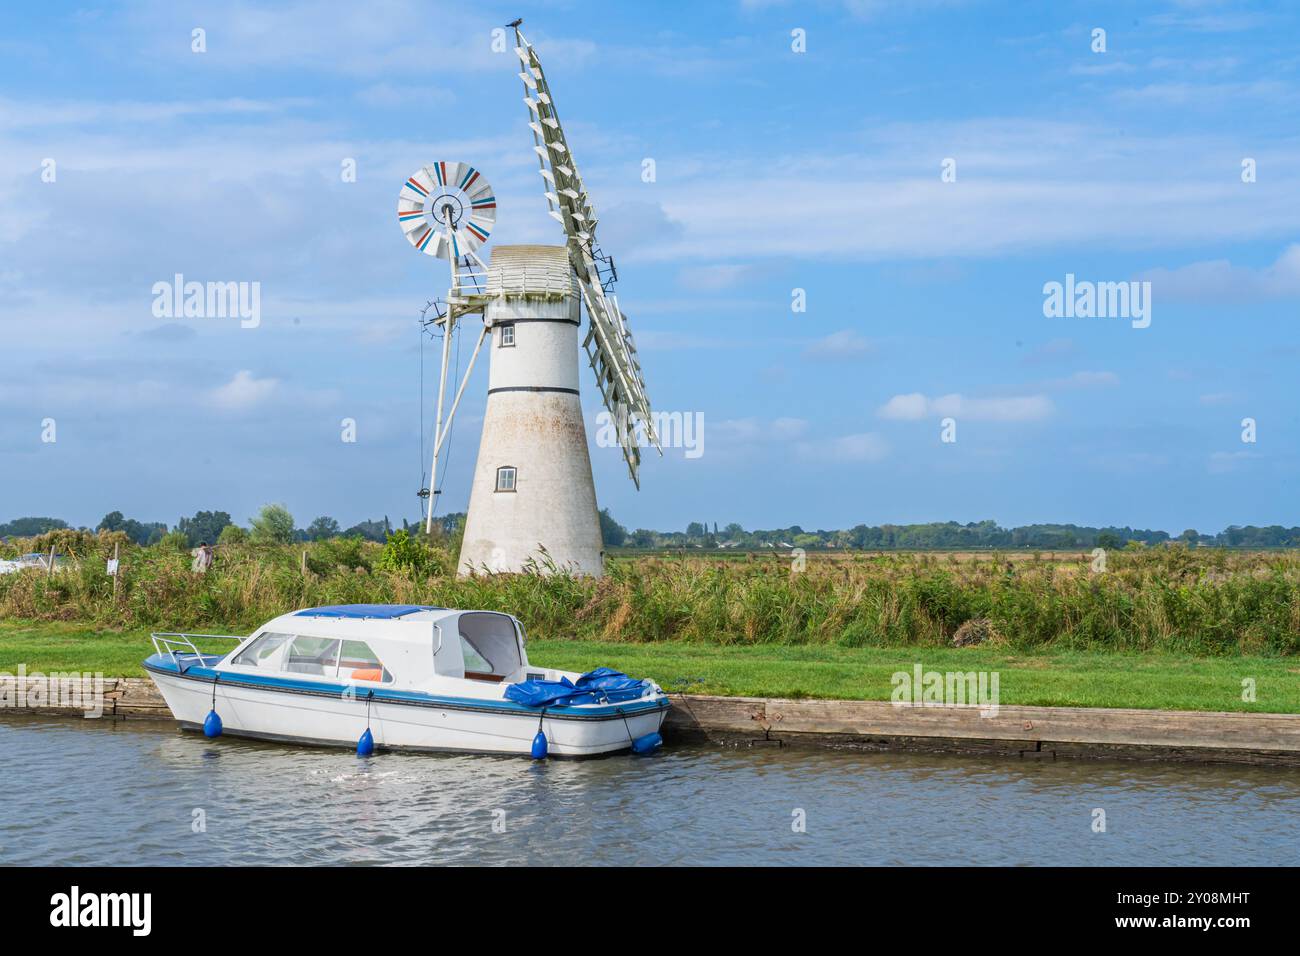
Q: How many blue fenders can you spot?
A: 4